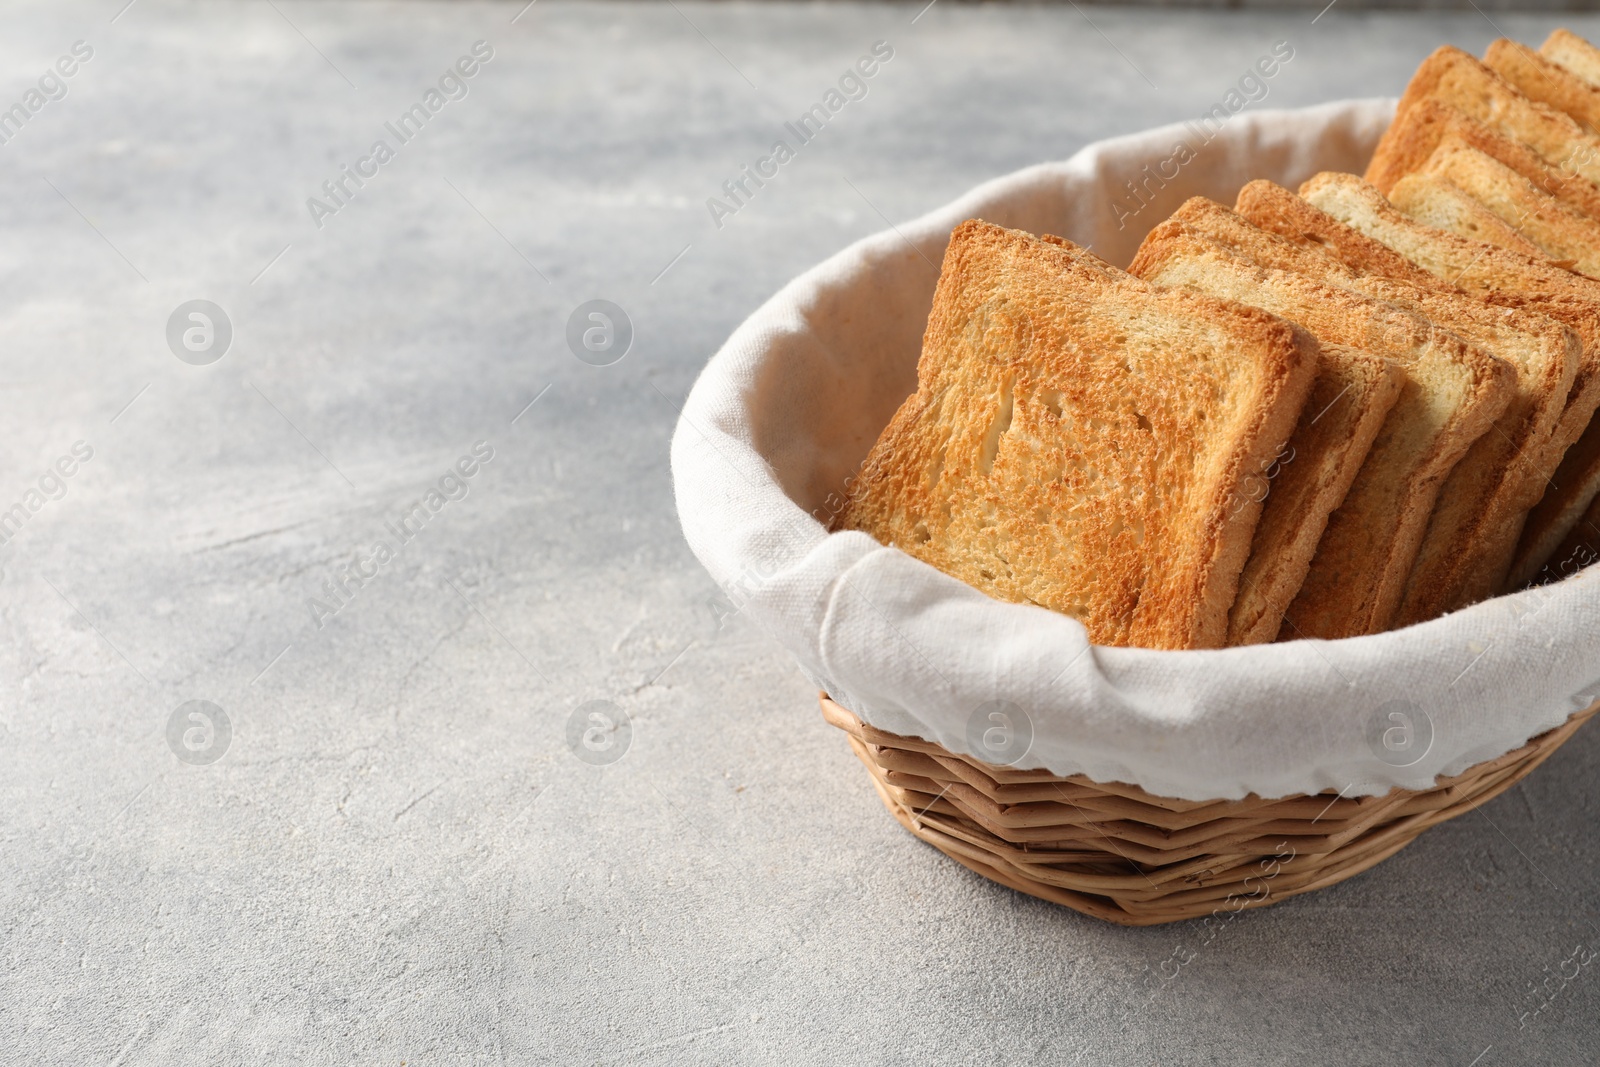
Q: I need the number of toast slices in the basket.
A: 12